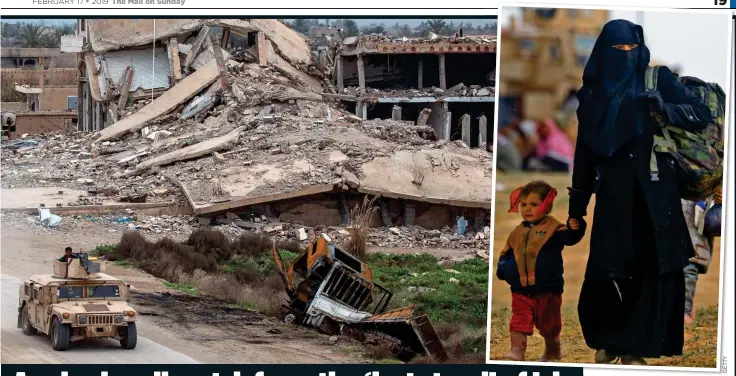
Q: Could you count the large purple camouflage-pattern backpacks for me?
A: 0